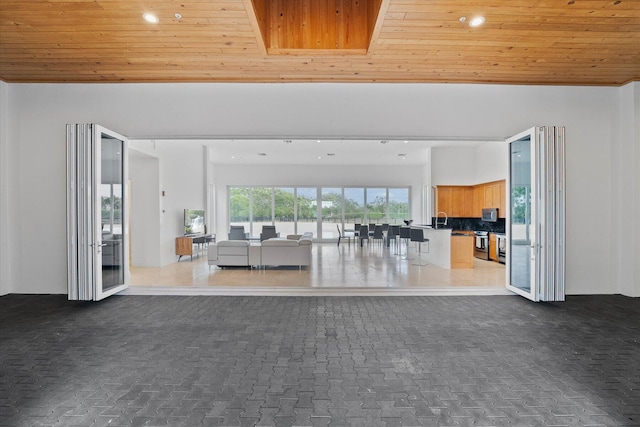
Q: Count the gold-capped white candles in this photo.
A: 0